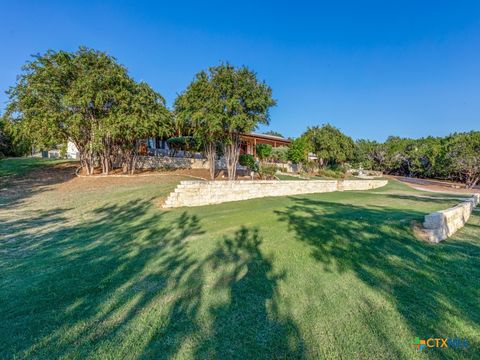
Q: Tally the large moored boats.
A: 0